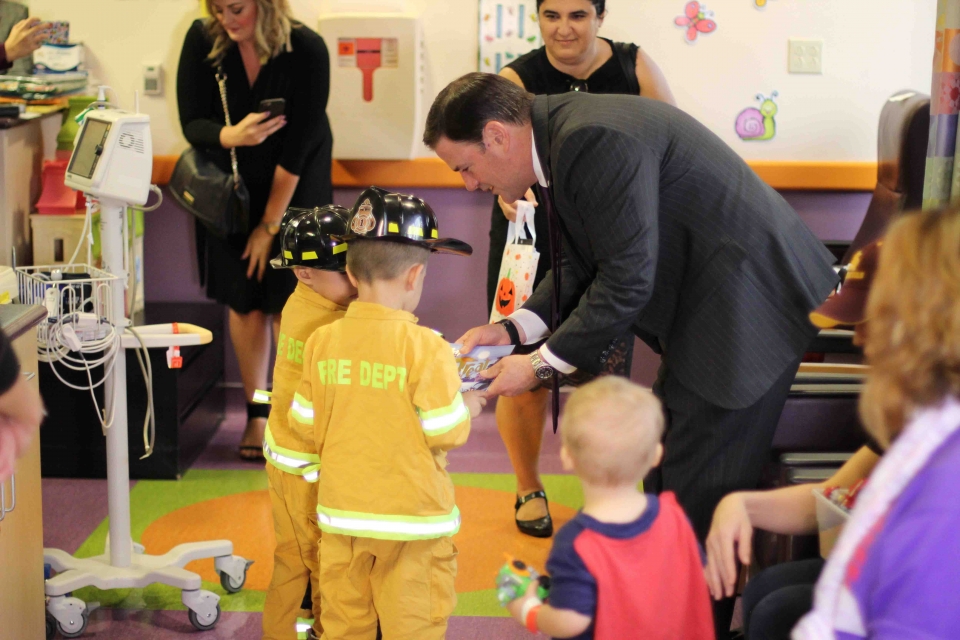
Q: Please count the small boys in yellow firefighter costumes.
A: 2